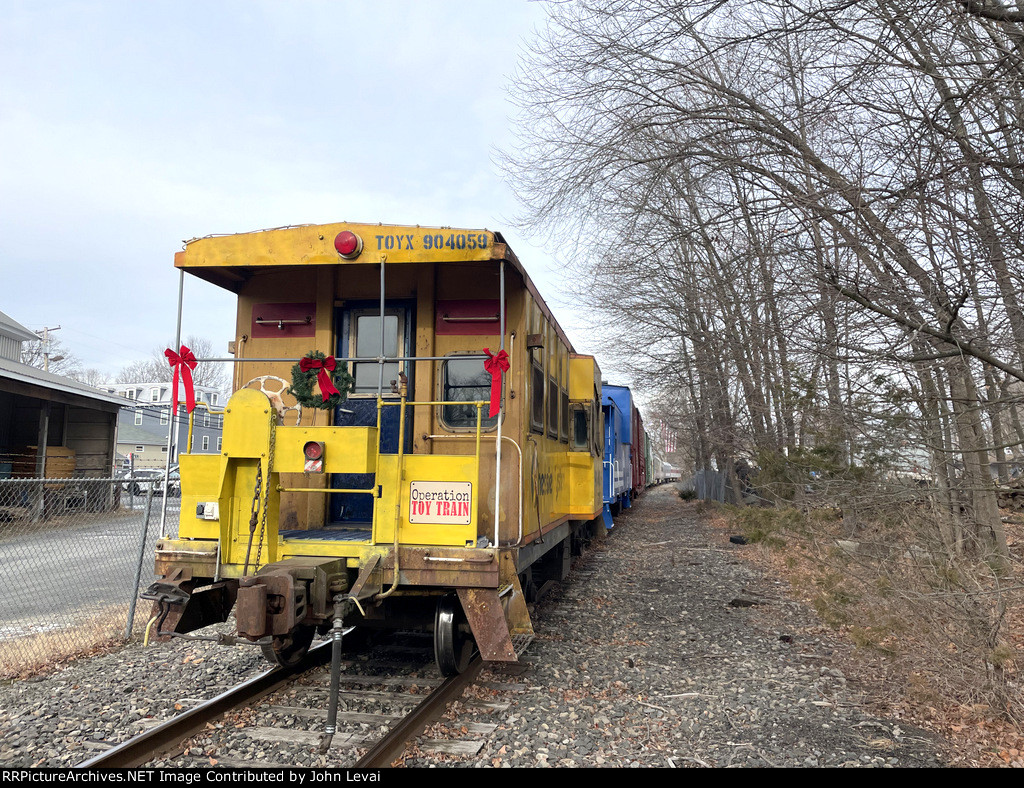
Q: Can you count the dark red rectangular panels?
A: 2